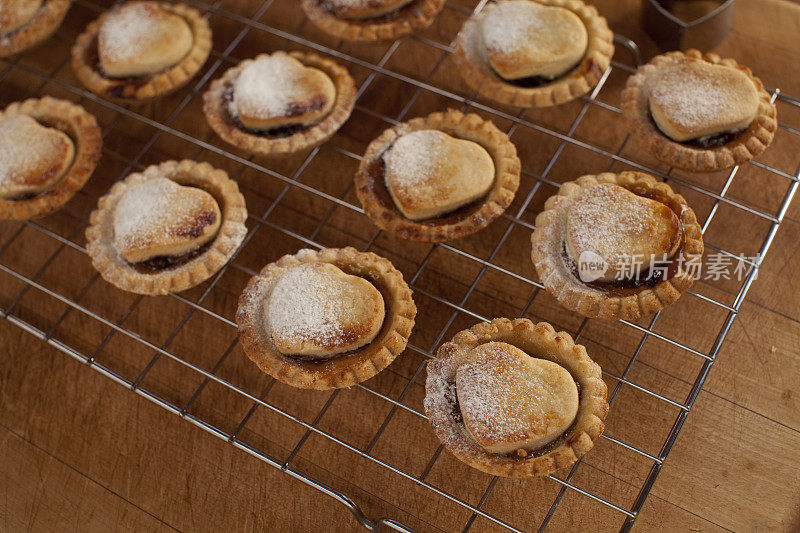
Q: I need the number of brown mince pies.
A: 12